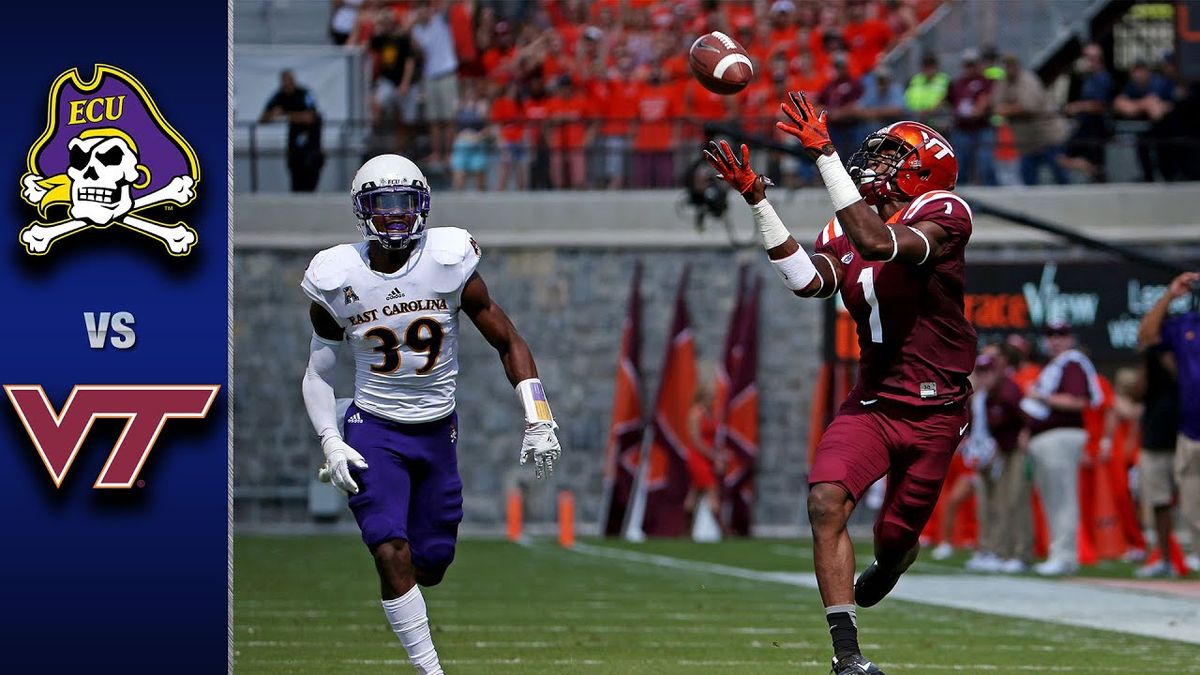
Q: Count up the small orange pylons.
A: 2